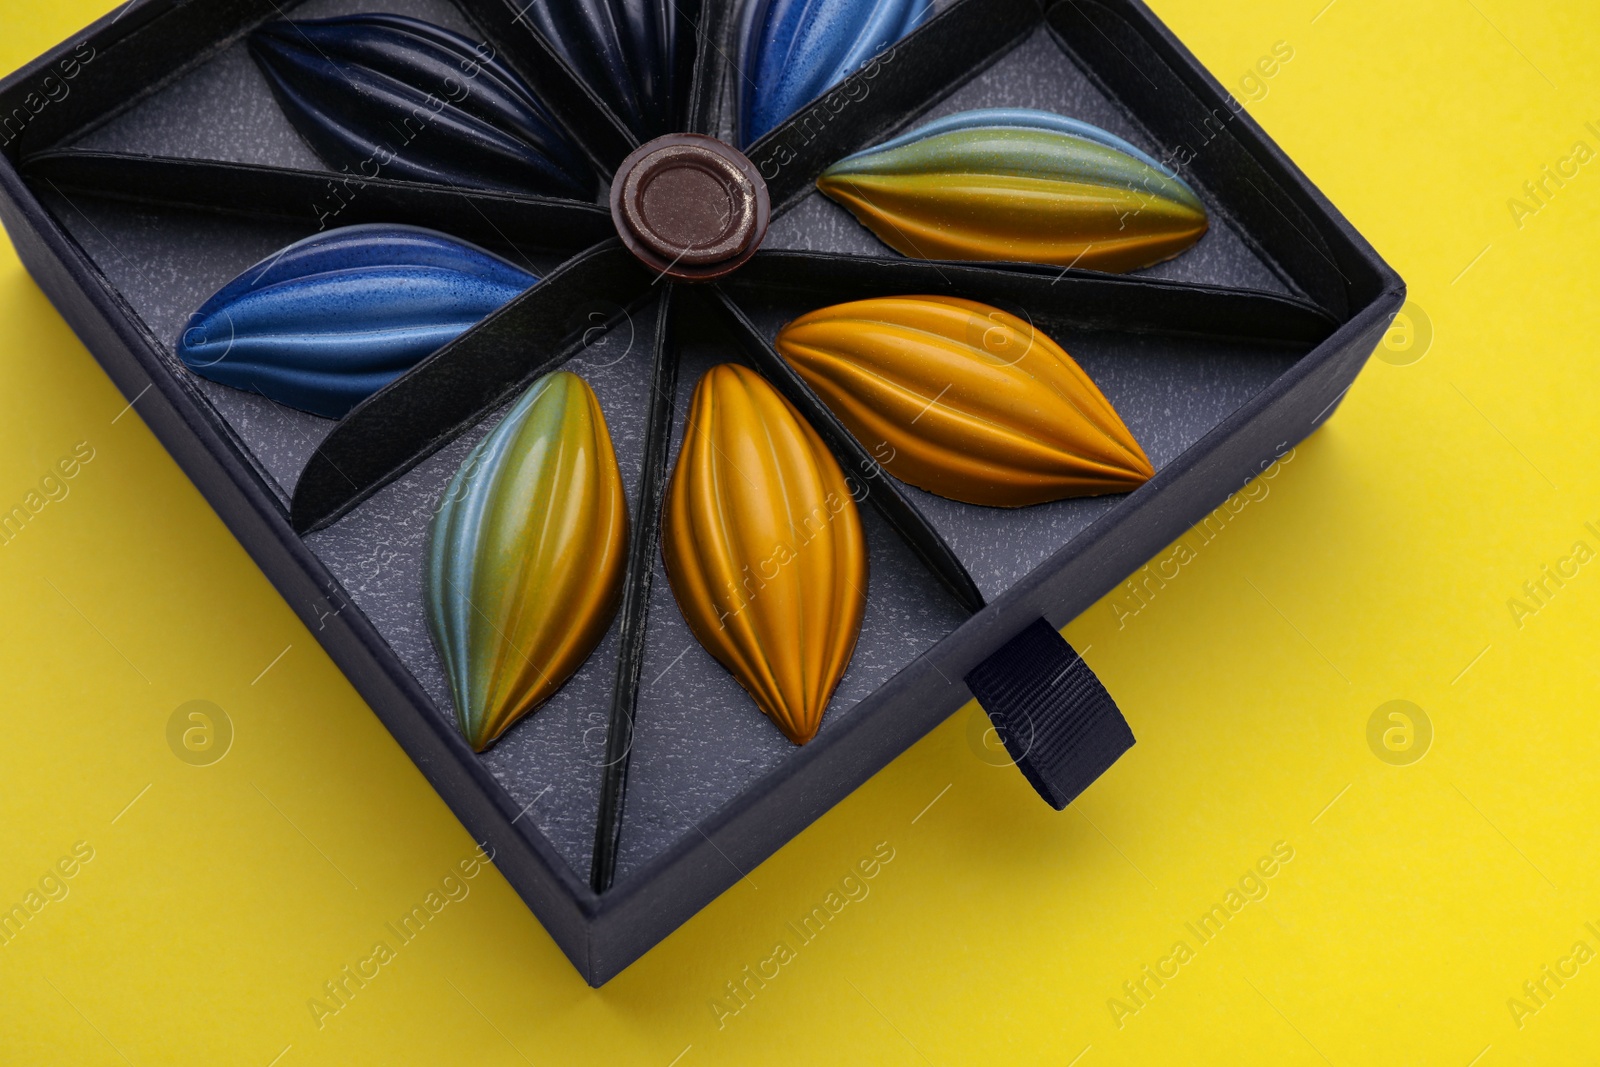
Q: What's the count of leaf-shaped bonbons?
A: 8